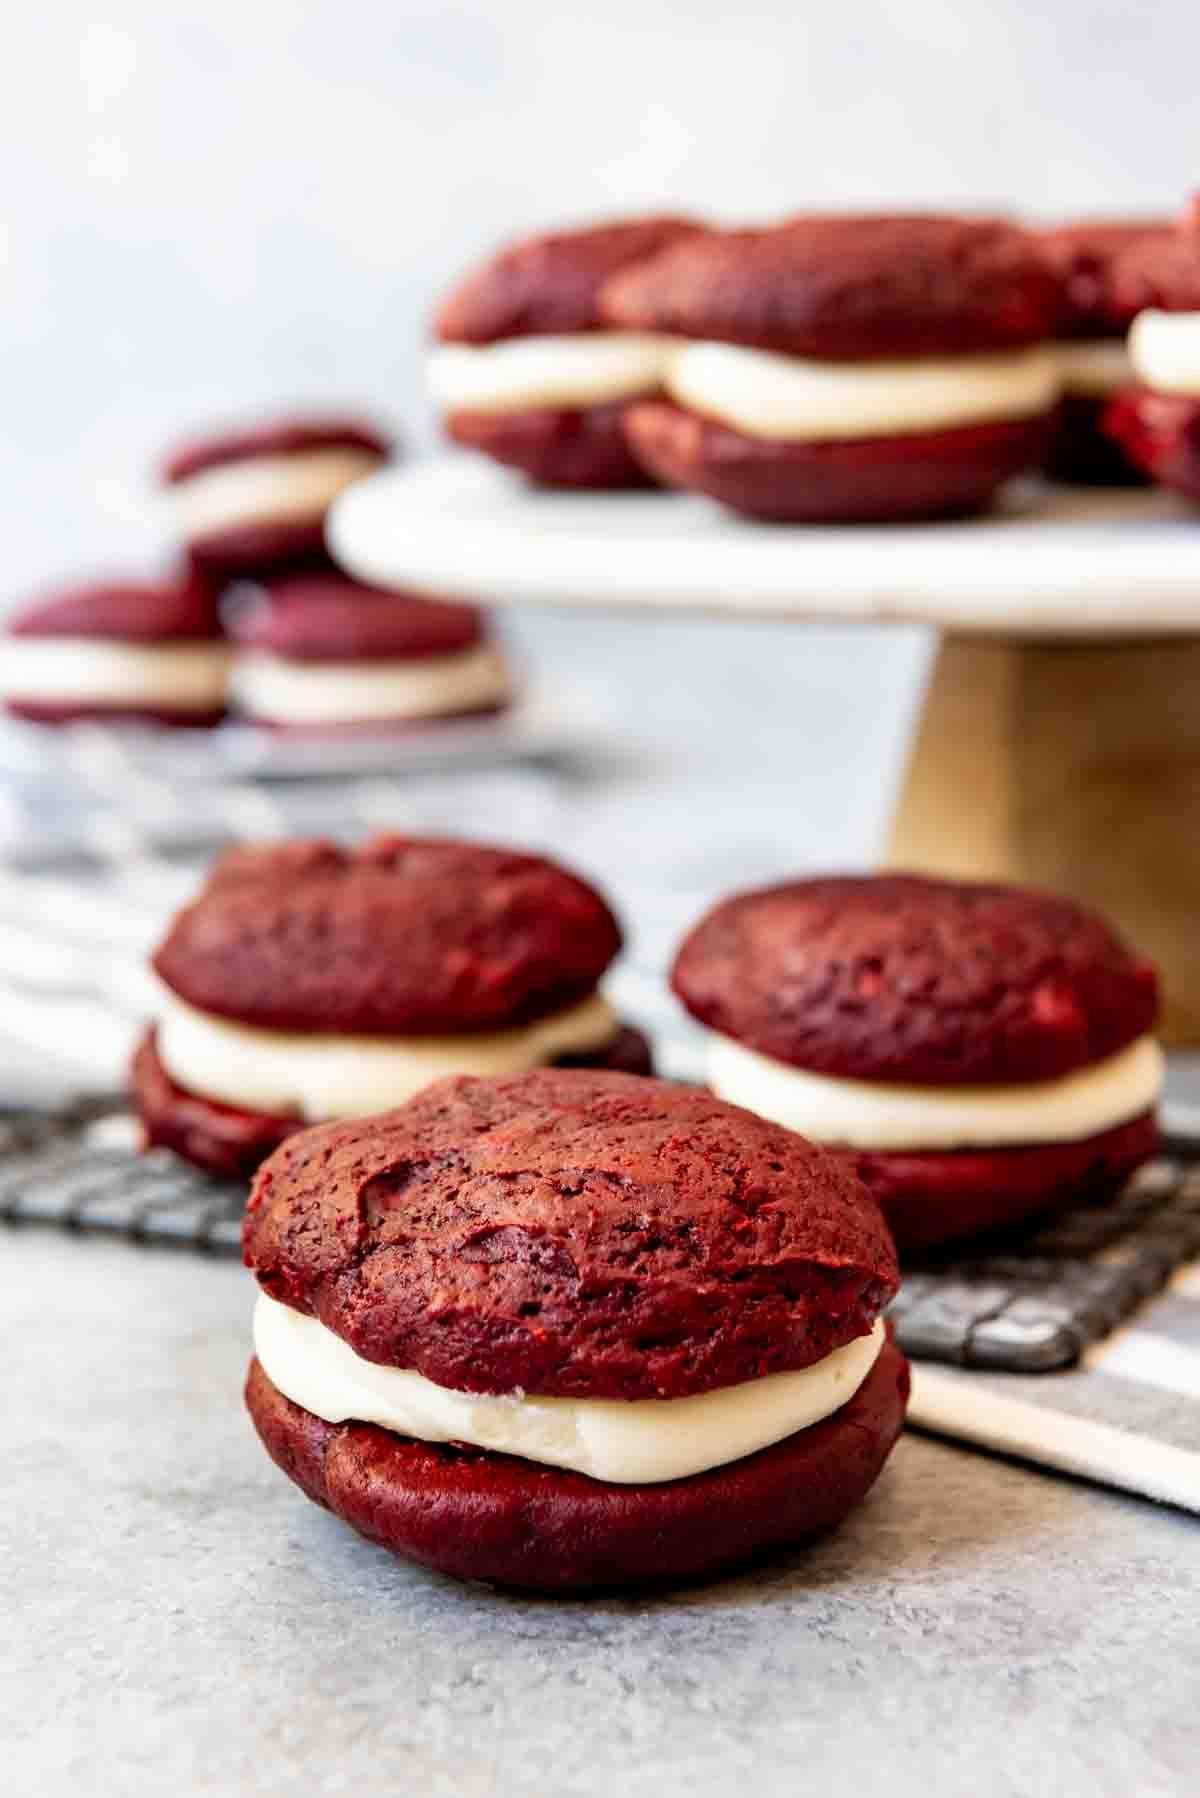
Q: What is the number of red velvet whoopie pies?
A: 10